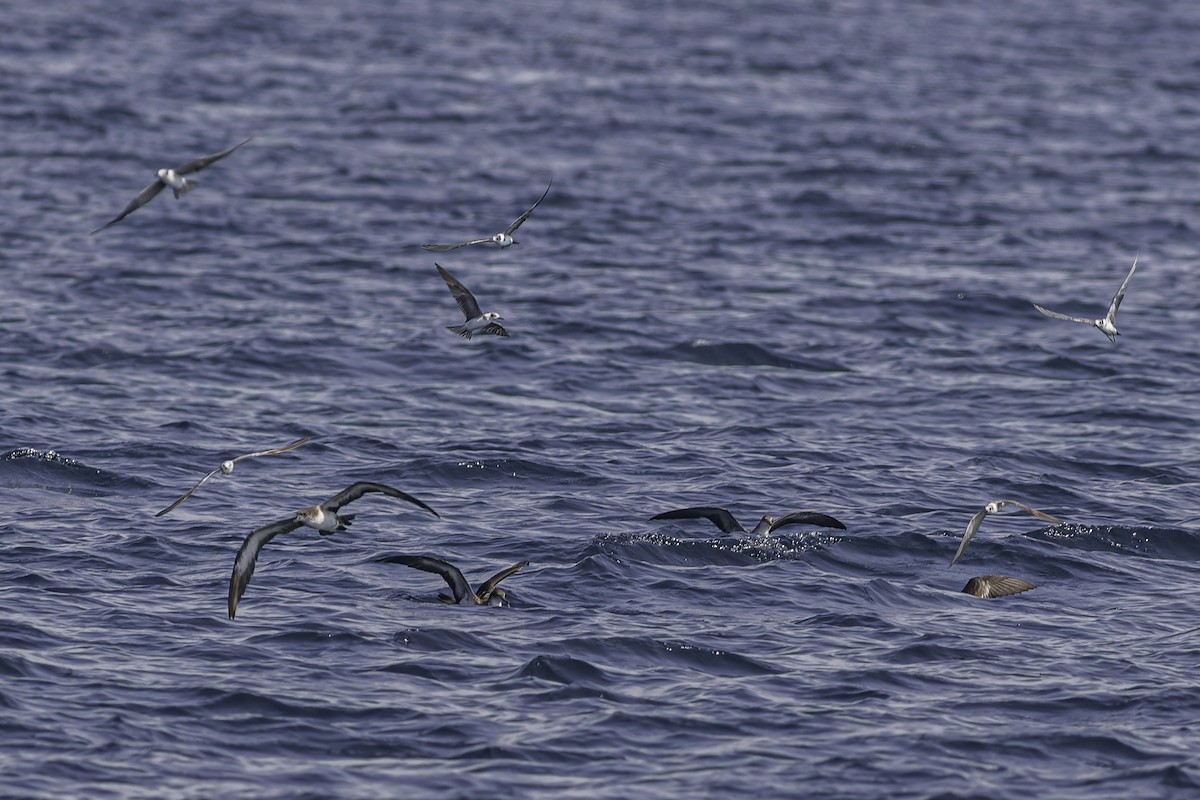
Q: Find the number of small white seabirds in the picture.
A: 6